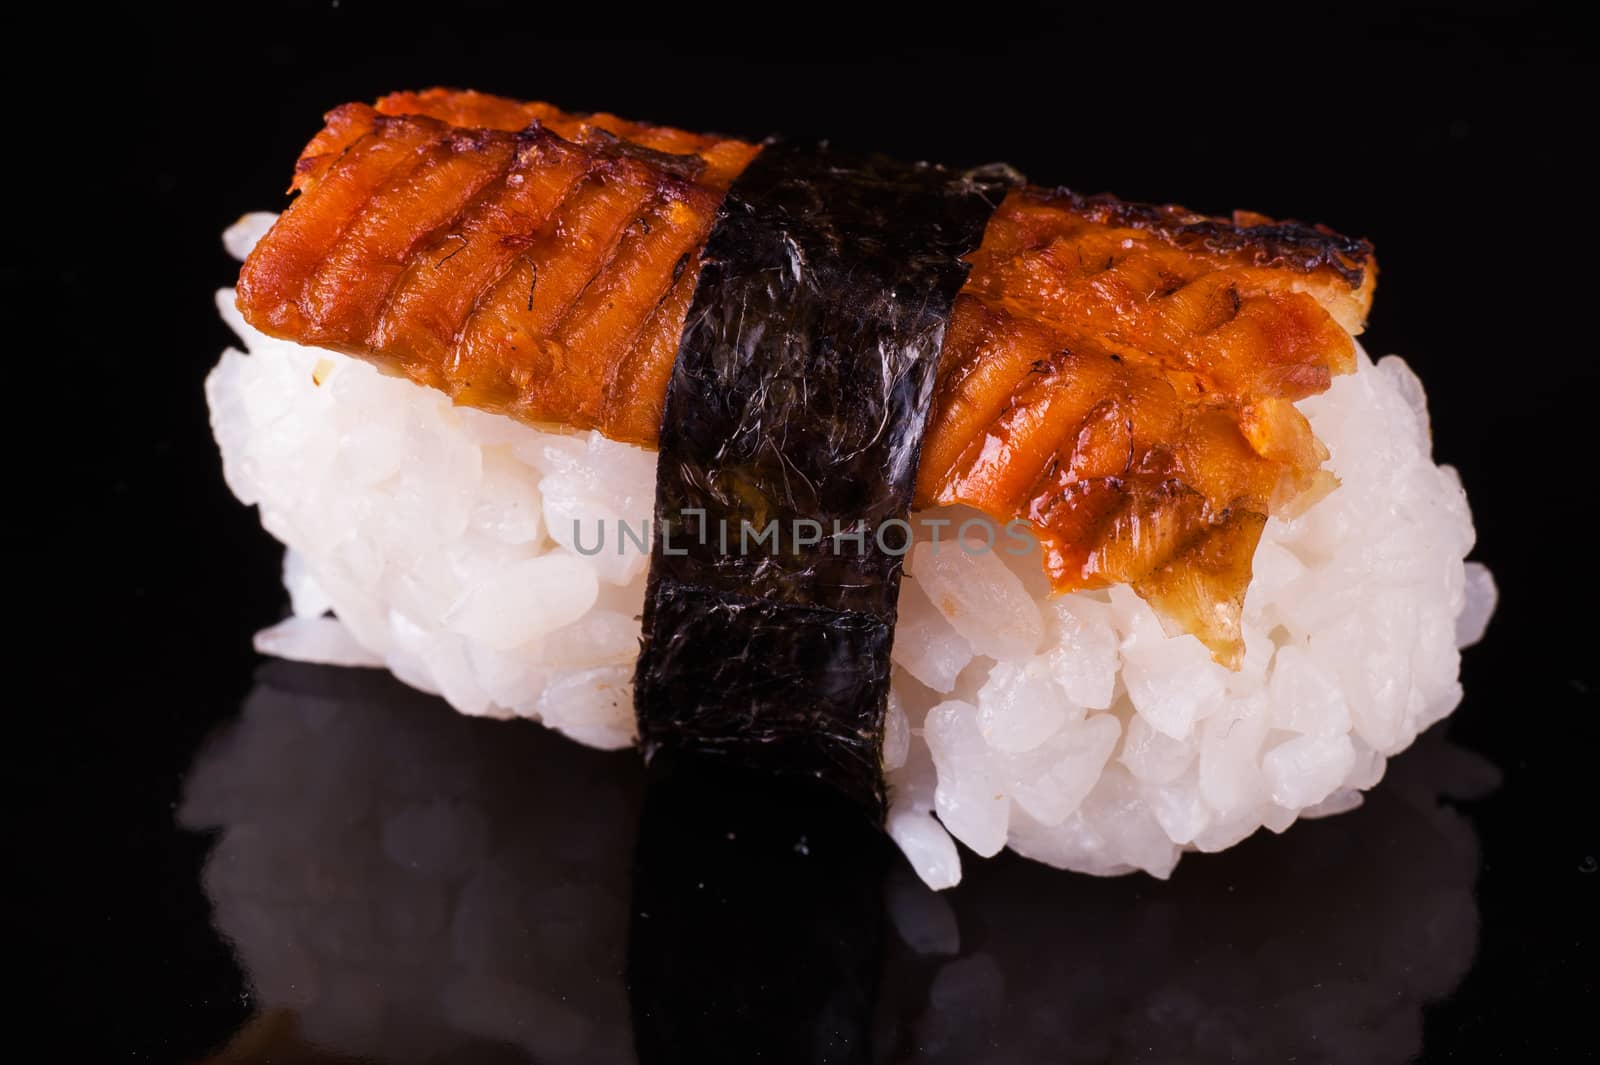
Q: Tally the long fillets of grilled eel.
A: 1